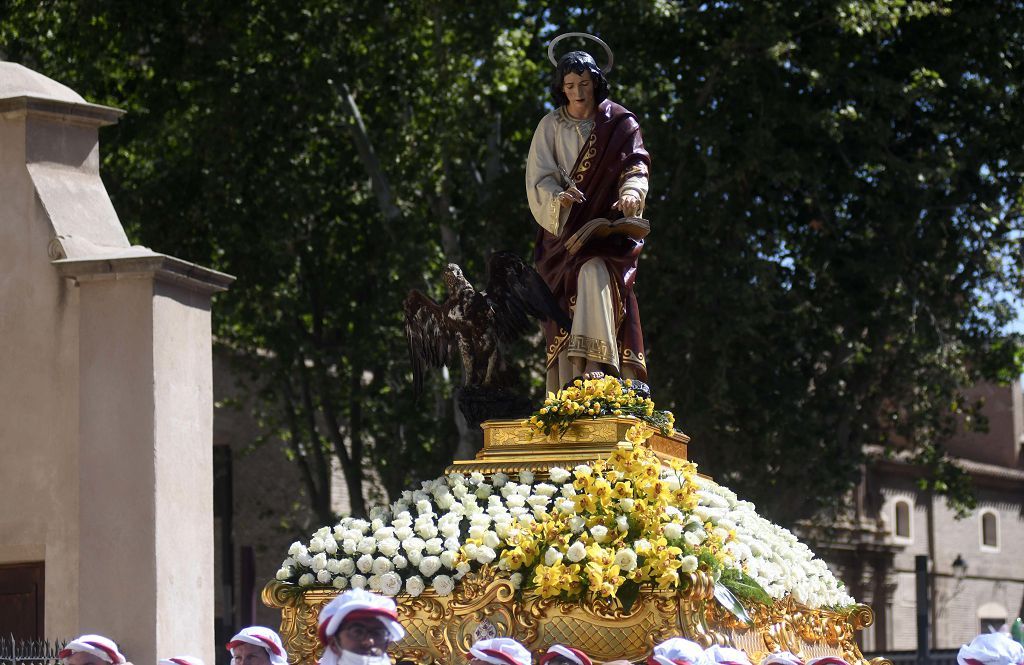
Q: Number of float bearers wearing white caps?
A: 11